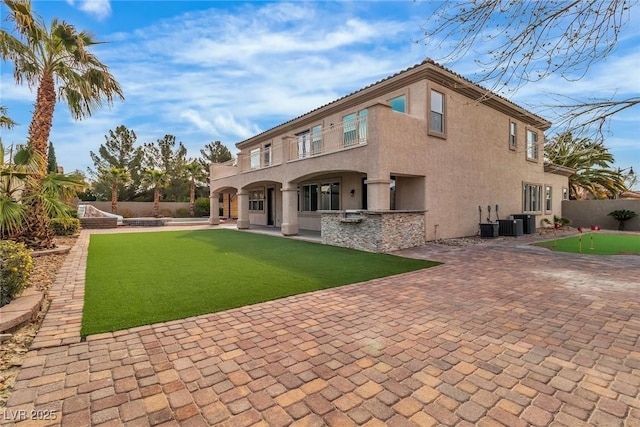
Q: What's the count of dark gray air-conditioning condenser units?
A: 3